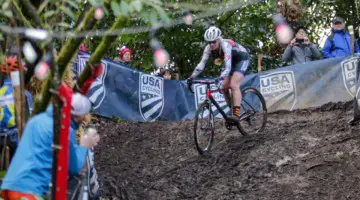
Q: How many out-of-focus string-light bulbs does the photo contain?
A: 5